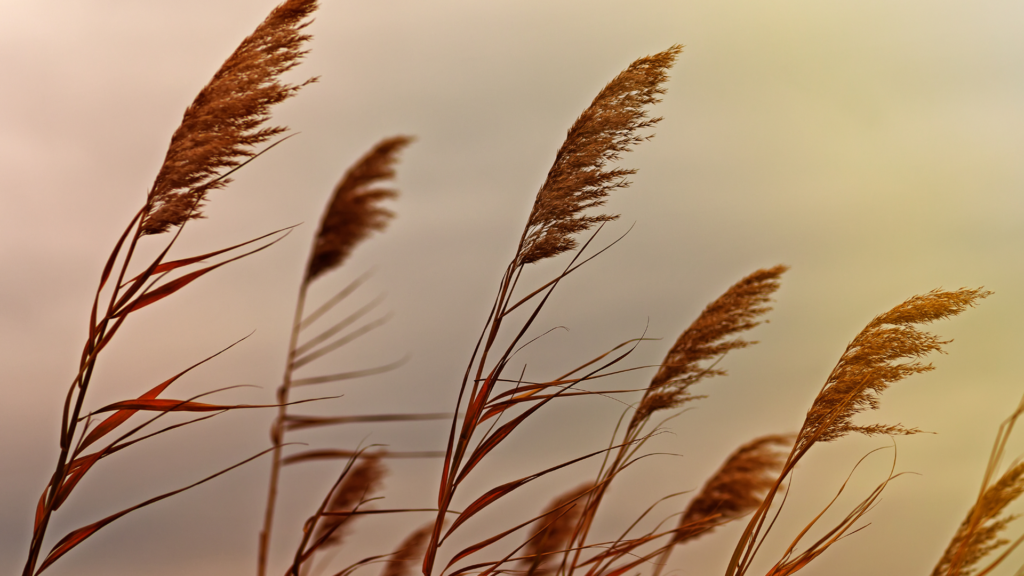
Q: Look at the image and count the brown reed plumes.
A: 10